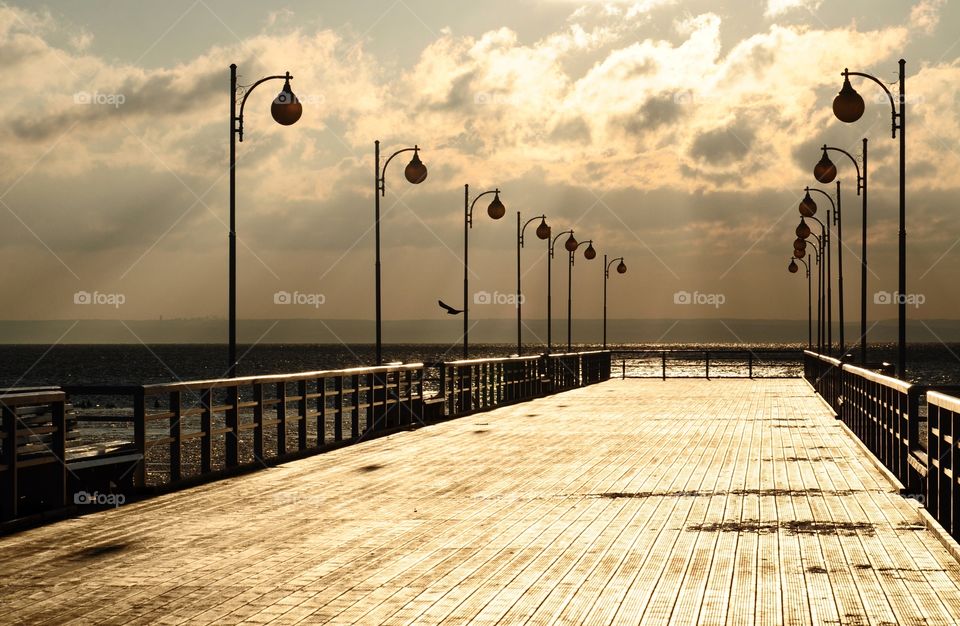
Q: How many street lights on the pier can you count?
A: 14